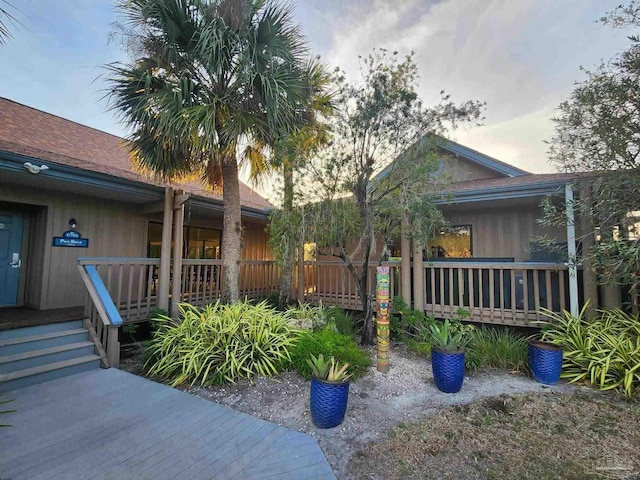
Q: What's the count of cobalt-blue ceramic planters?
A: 3